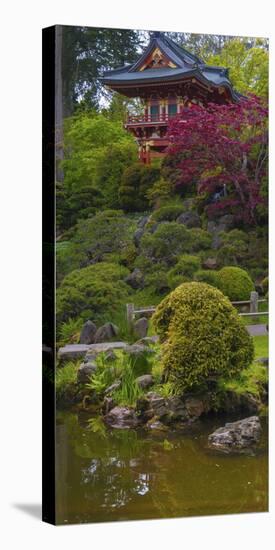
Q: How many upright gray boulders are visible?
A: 3